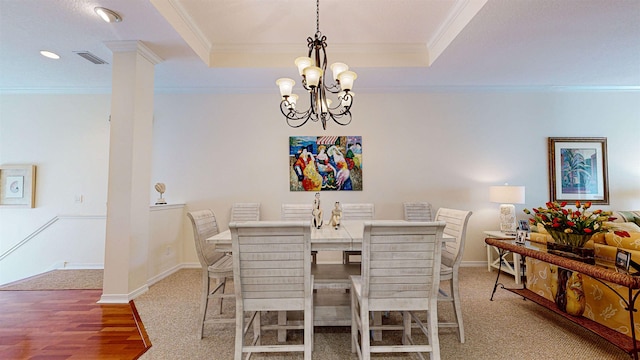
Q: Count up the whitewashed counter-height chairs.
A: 8